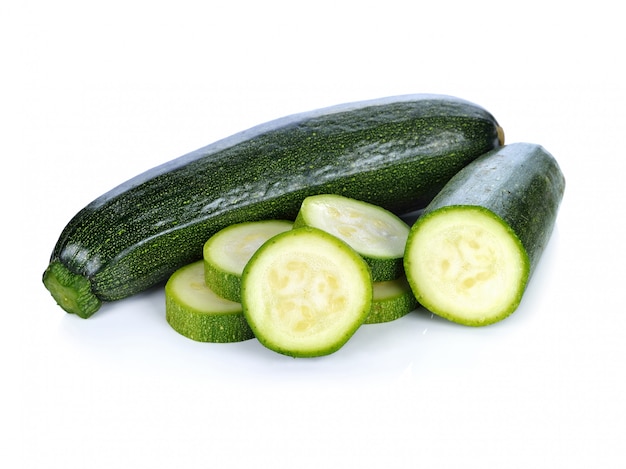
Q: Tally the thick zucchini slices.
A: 5